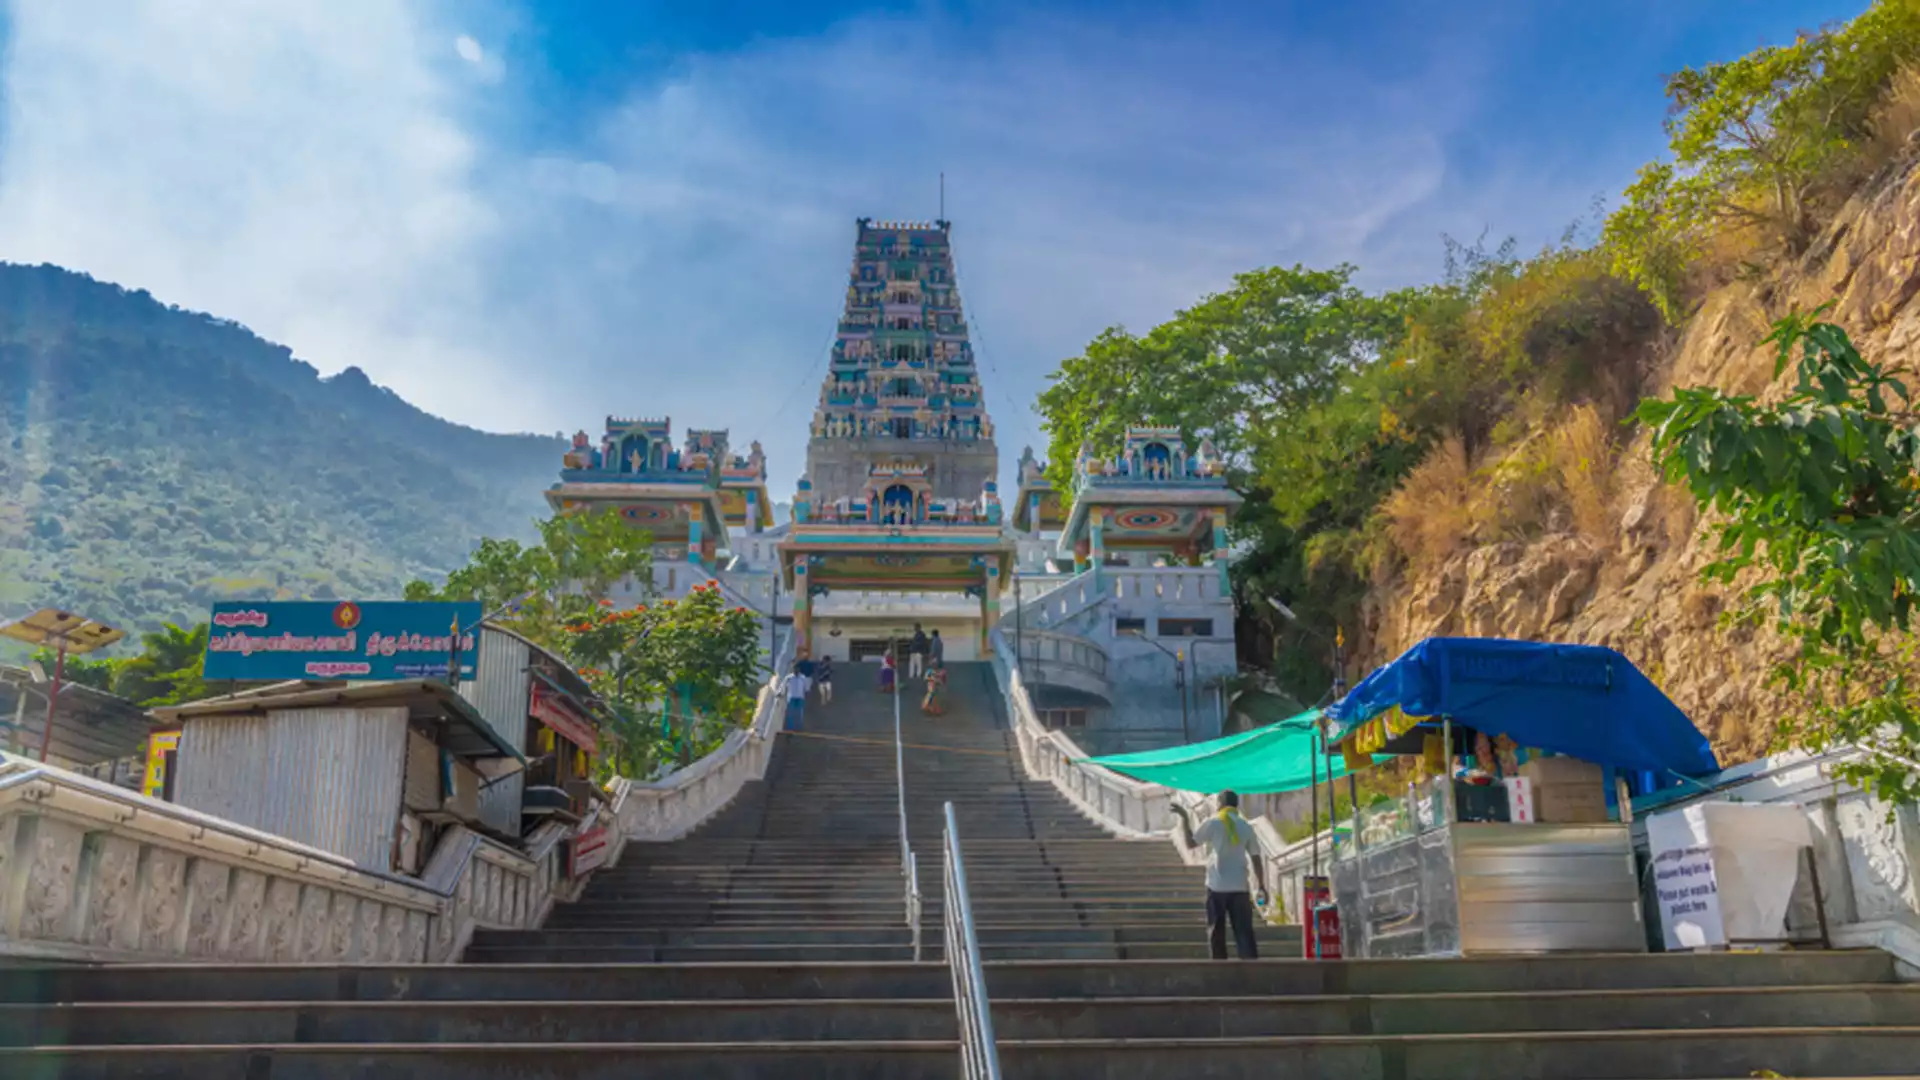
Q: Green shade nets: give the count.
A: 1